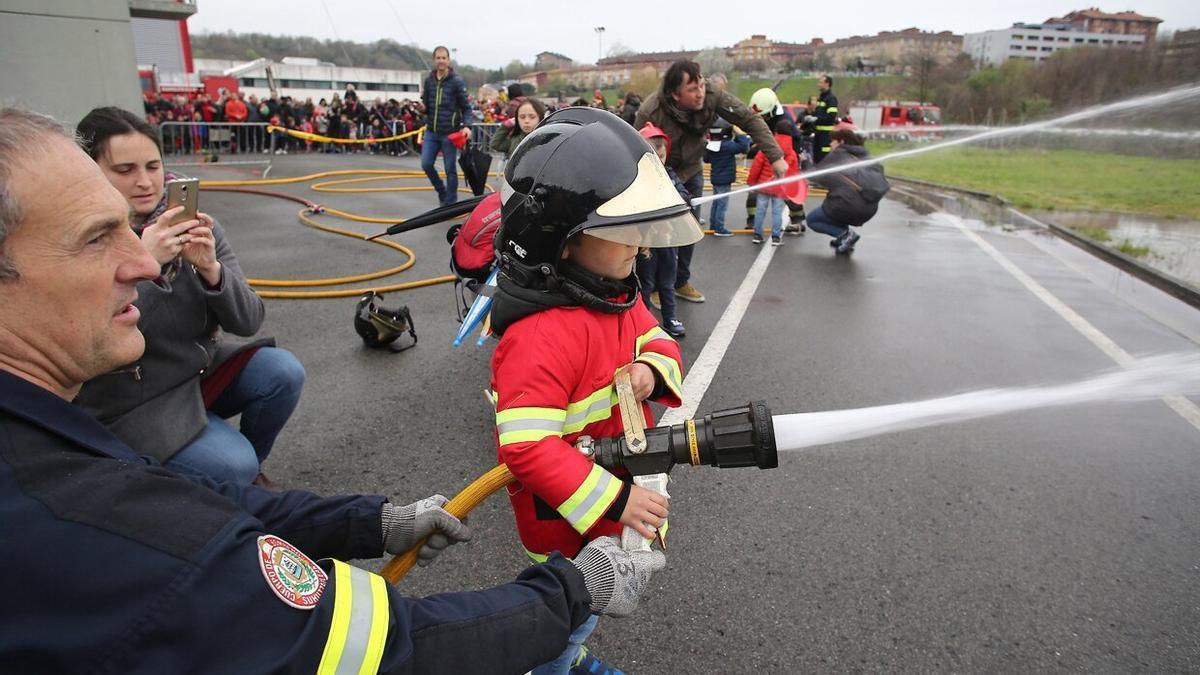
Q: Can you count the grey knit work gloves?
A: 2